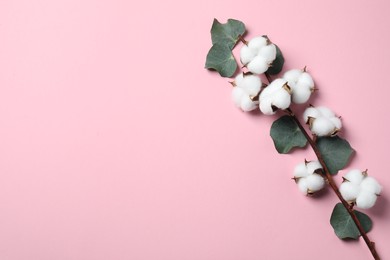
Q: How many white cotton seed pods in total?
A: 7